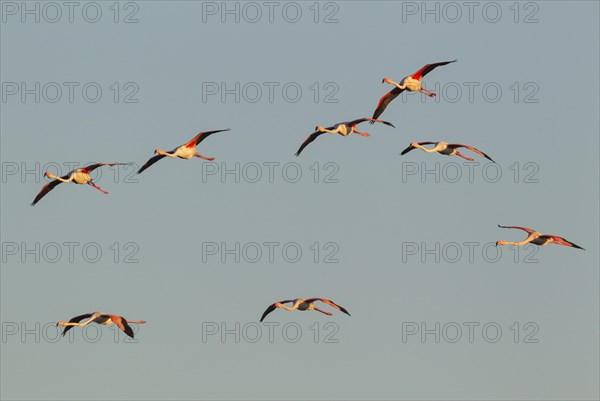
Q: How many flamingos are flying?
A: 8